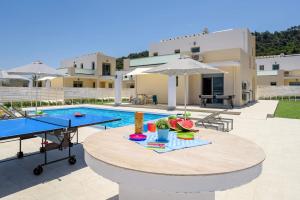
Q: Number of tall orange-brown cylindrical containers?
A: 1